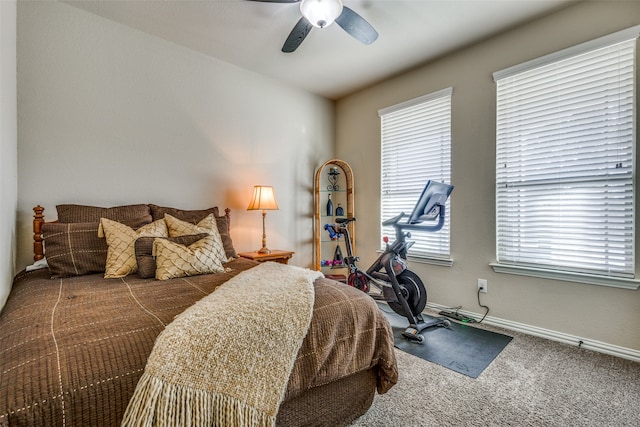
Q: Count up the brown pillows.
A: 5